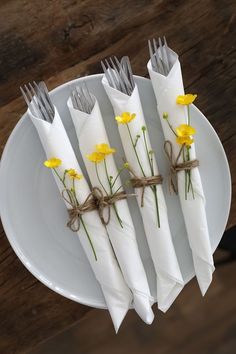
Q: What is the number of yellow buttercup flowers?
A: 8